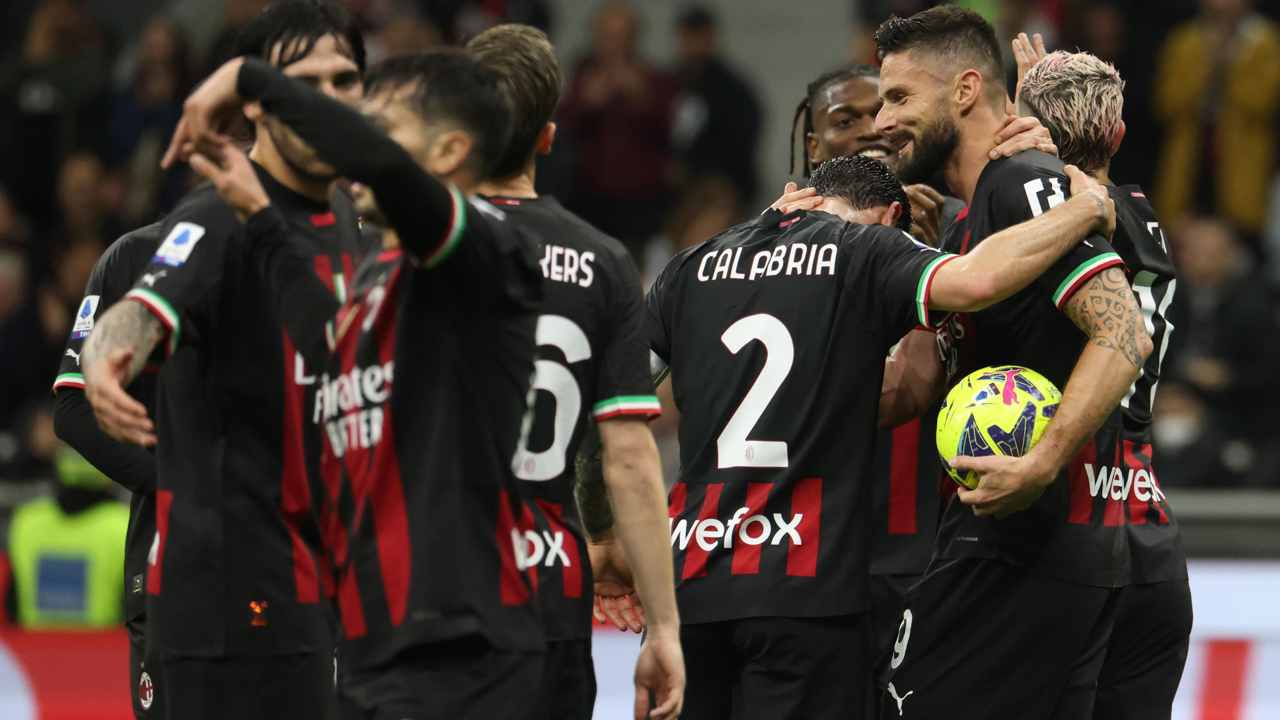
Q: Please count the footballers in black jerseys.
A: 8